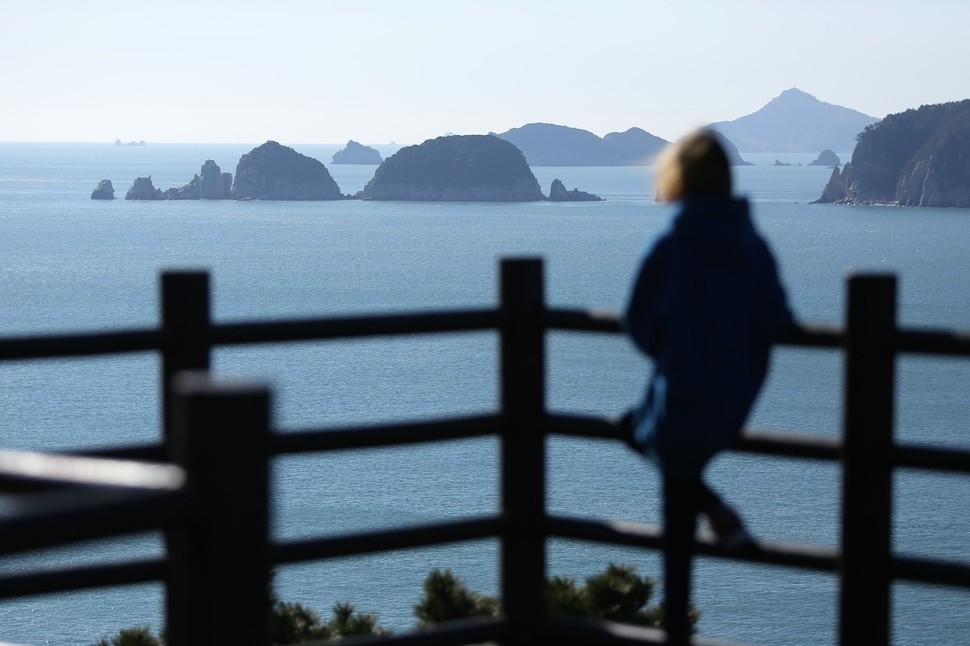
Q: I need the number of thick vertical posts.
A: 4